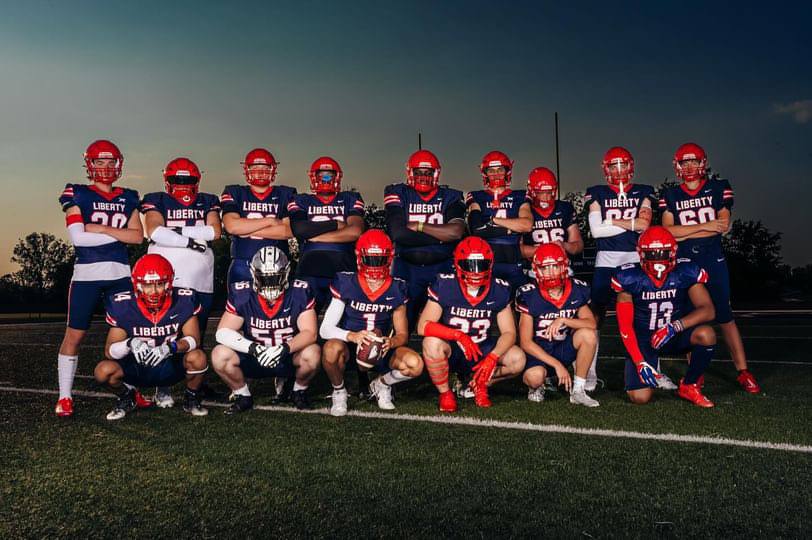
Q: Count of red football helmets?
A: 14